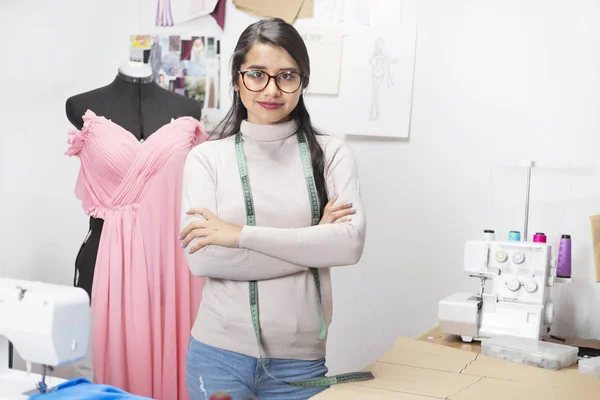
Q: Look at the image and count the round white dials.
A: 4